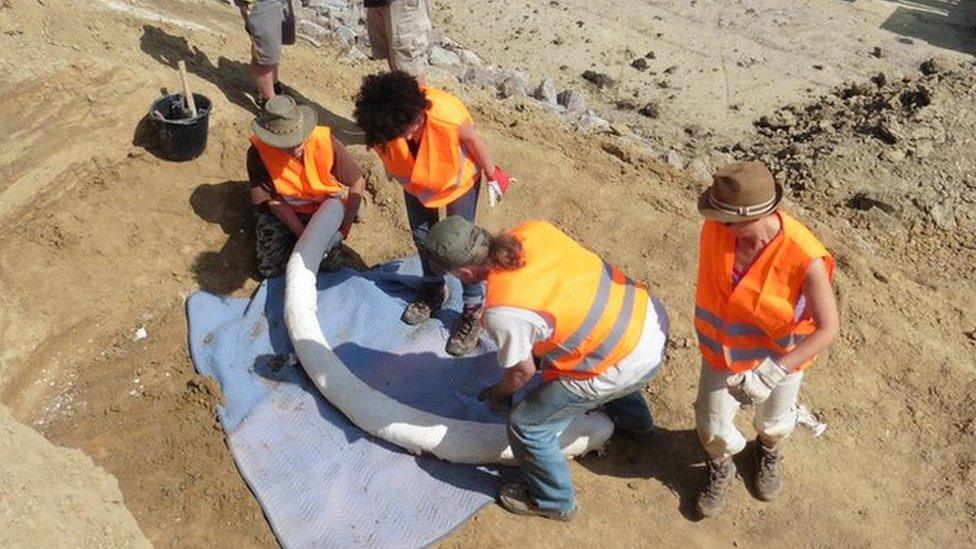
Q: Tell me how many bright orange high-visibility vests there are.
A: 4